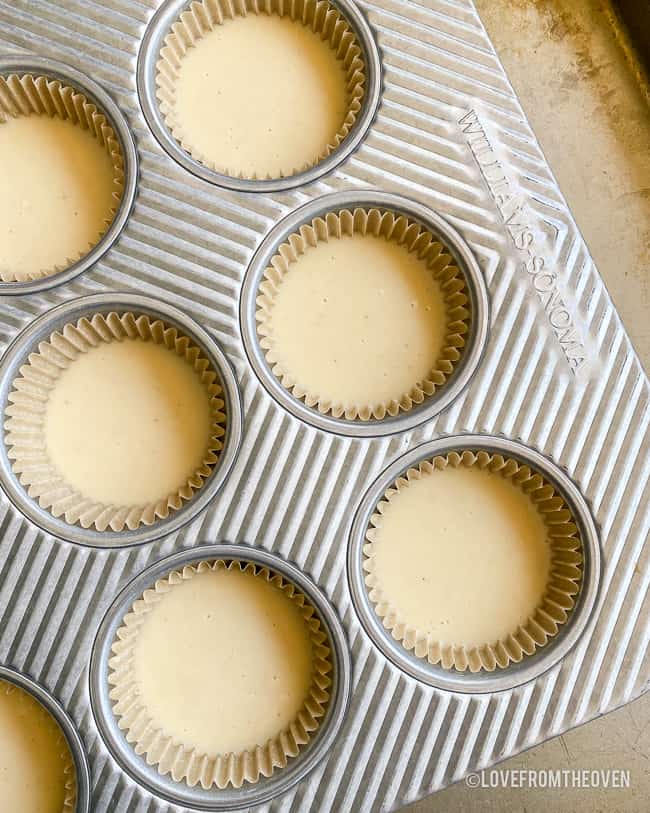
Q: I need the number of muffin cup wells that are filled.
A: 7